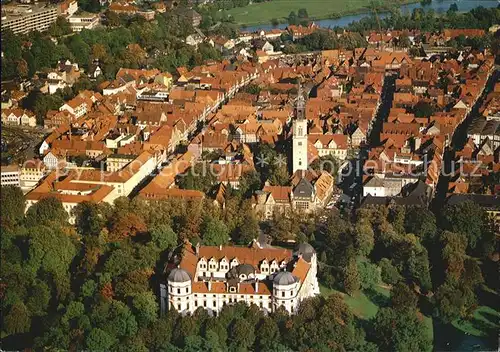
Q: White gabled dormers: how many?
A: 7